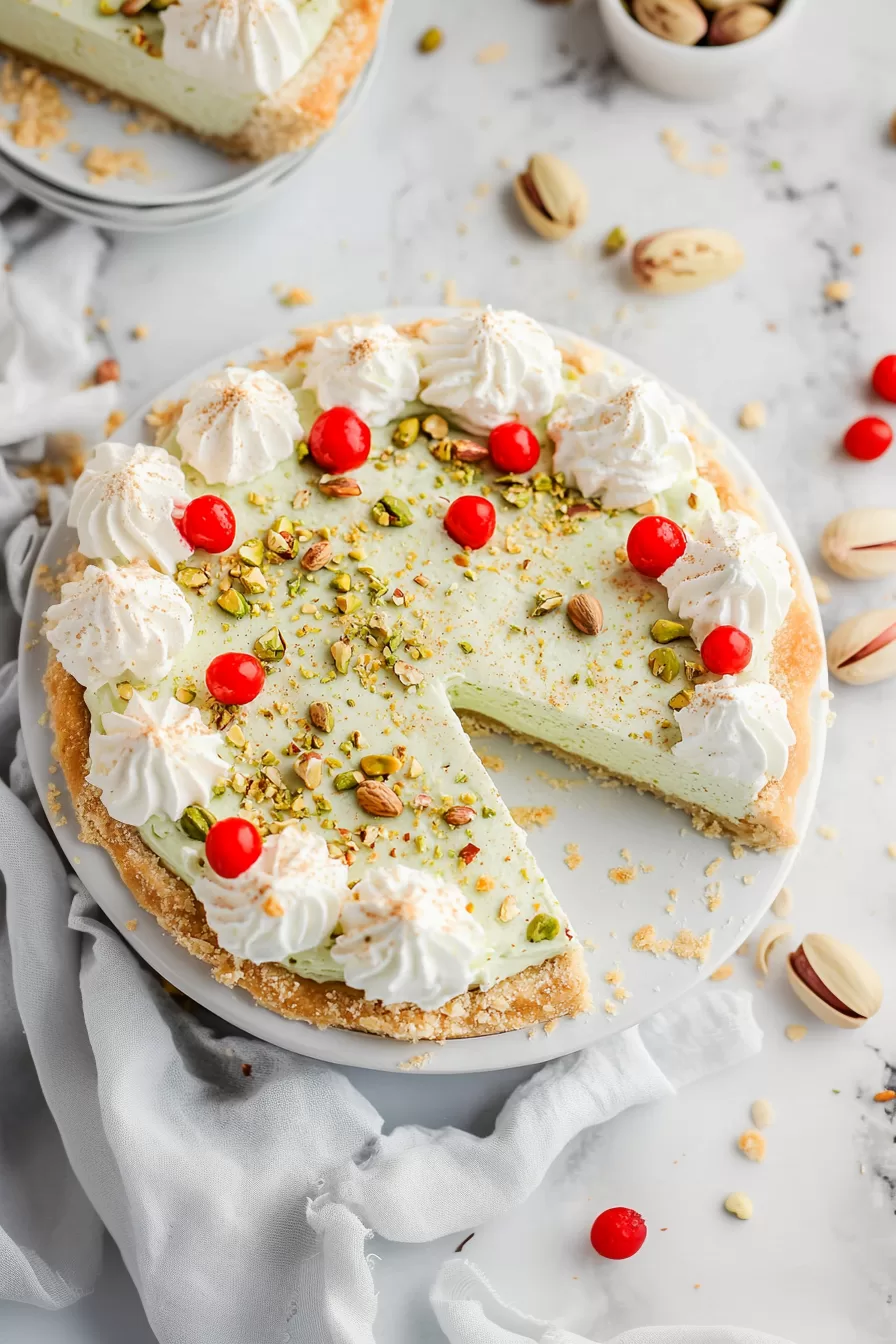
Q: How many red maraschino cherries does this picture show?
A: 11